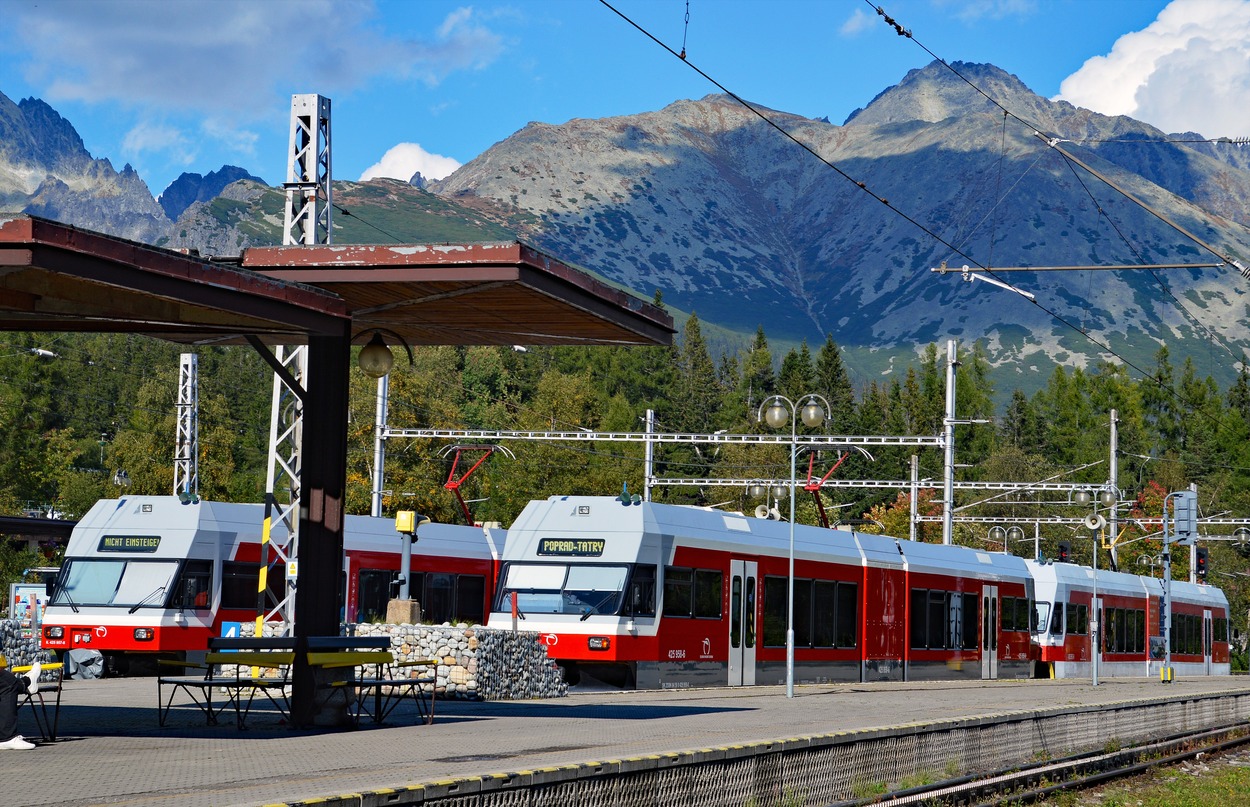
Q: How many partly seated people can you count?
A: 1